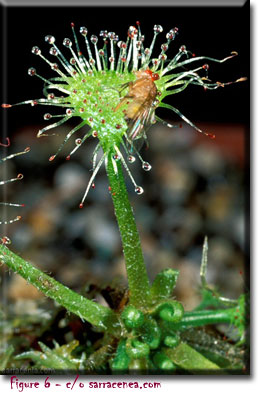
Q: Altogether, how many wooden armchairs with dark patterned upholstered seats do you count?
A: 0